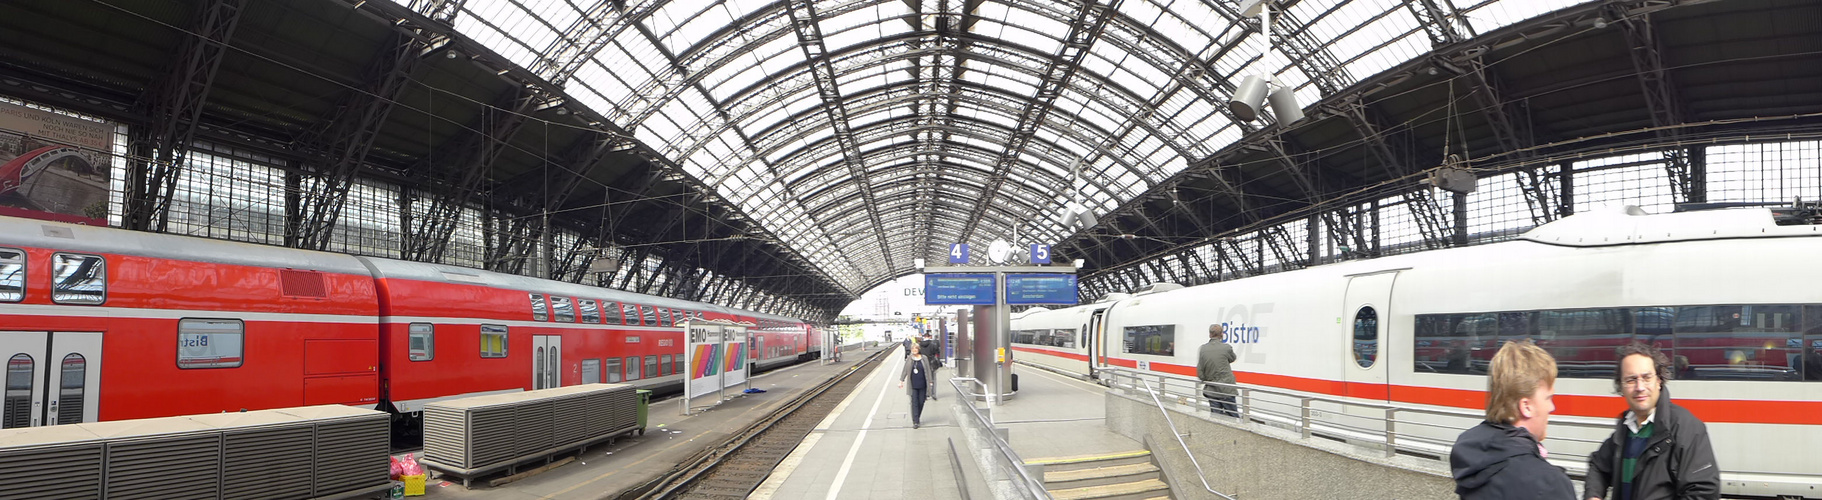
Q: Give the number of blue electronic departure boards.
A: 2